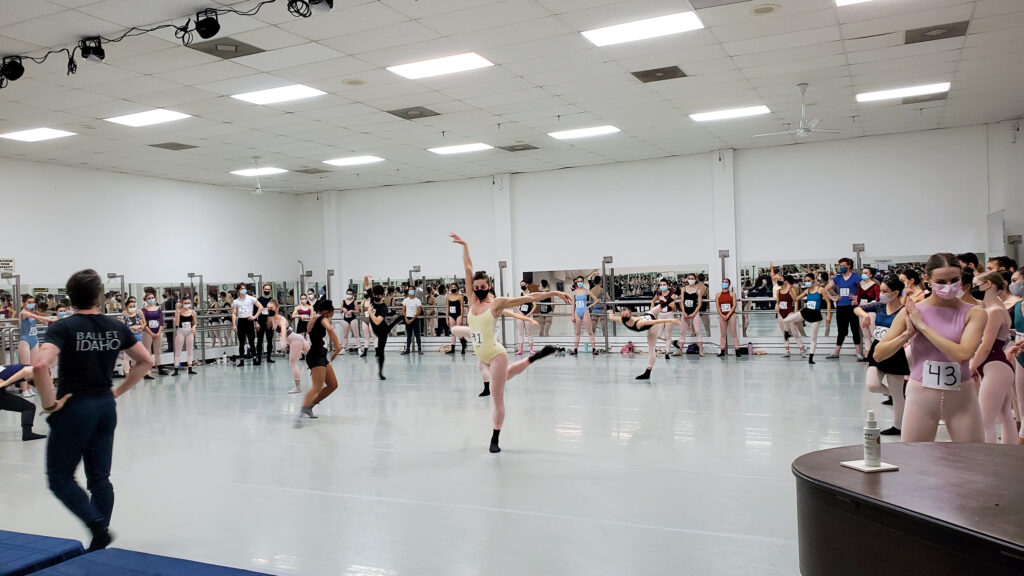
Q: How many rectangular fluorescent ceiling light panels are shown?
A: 12